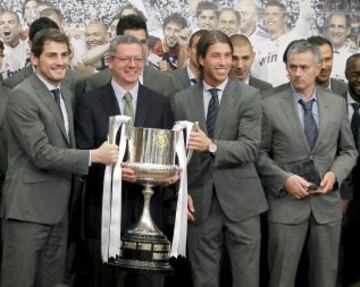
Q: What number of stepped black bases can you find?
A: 1